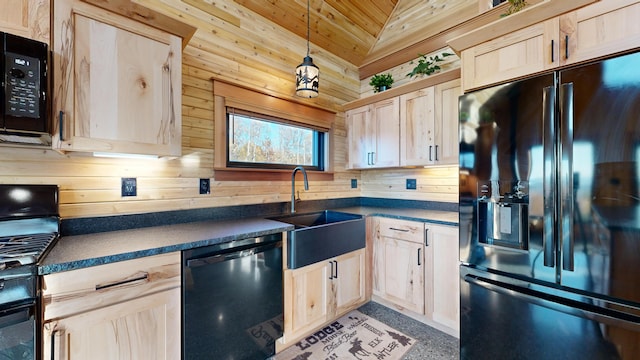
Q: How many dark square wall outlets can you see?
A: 4